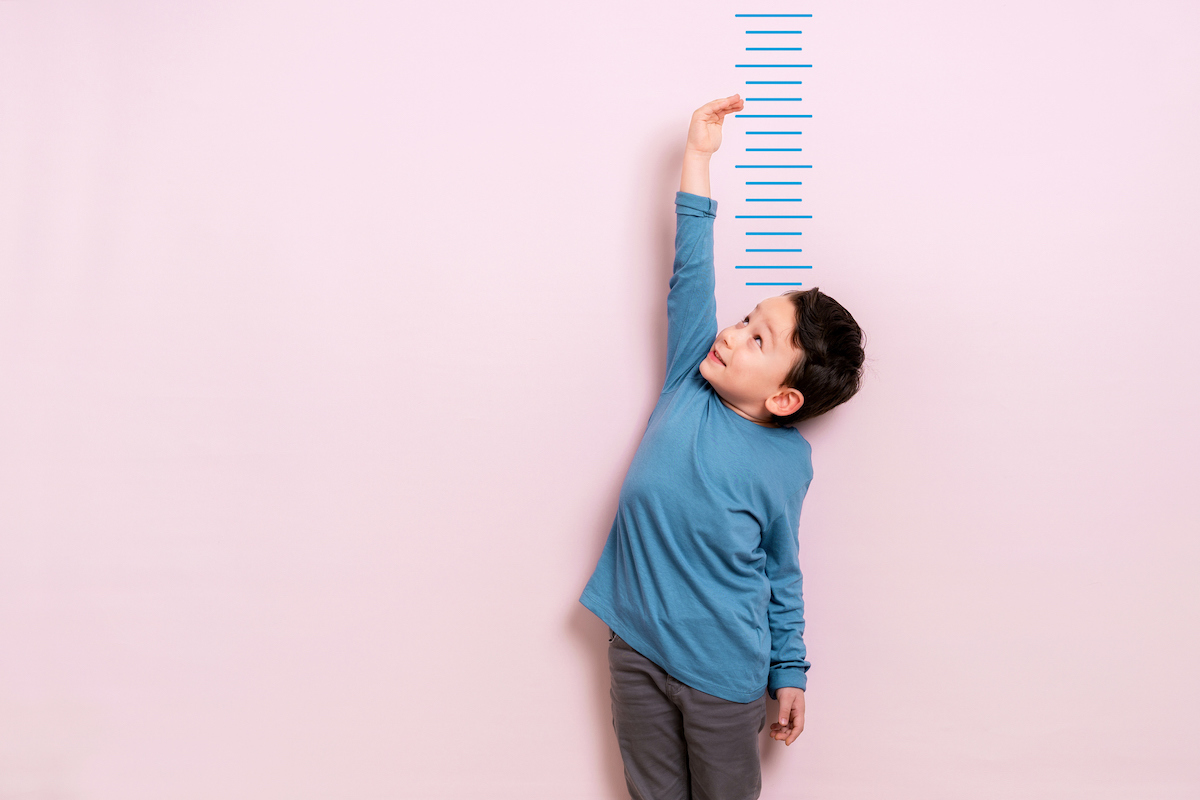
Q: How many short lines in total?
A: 11